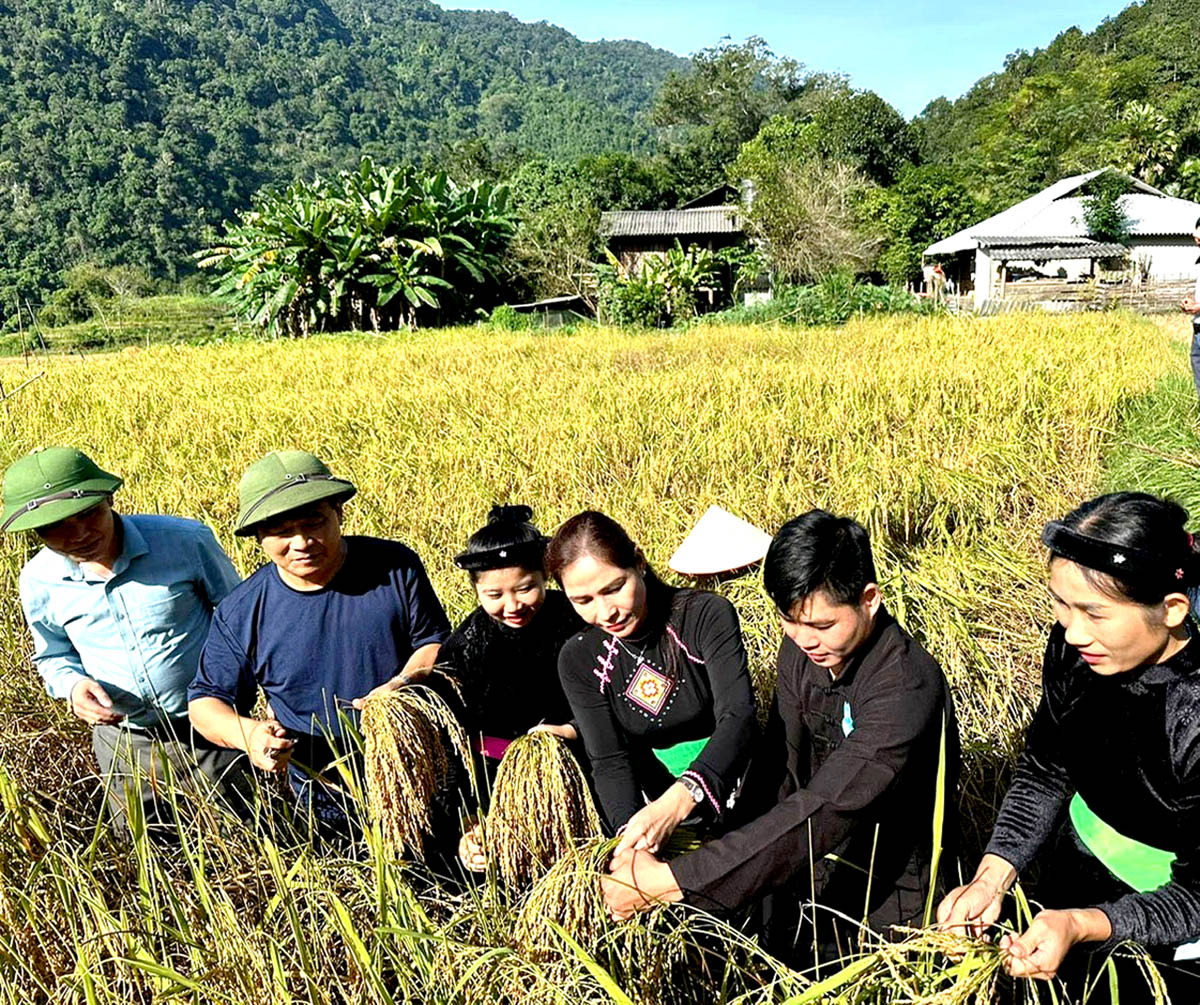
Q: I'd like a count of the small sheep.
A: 0